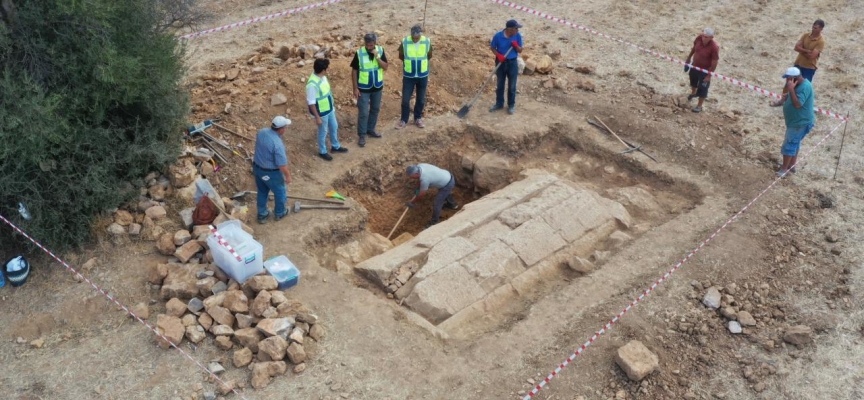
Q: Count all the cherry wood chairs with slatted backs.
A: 0